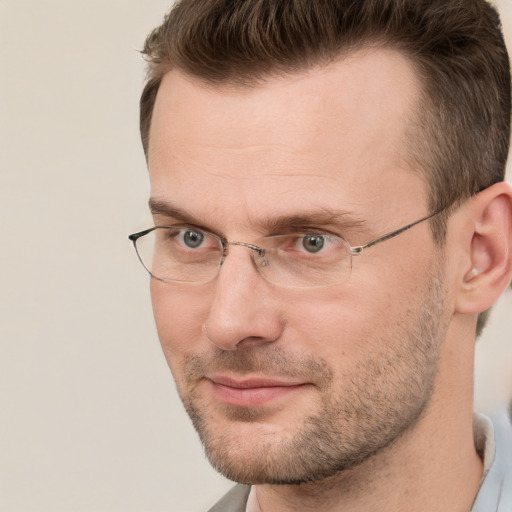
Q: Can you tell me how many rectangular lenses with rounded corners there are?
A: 2